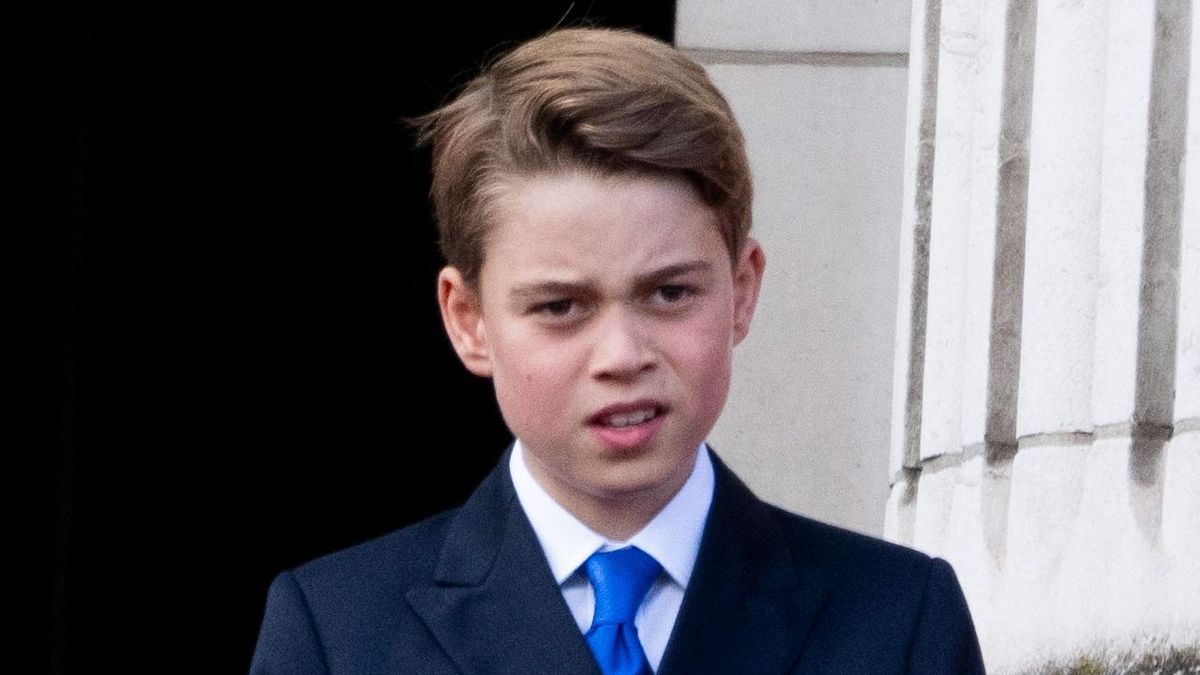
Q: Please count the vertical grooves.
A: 3